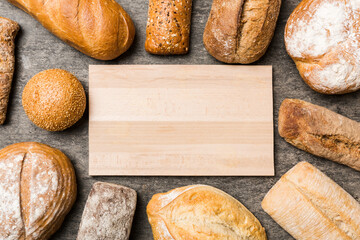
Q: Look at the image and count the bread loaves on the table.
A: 11